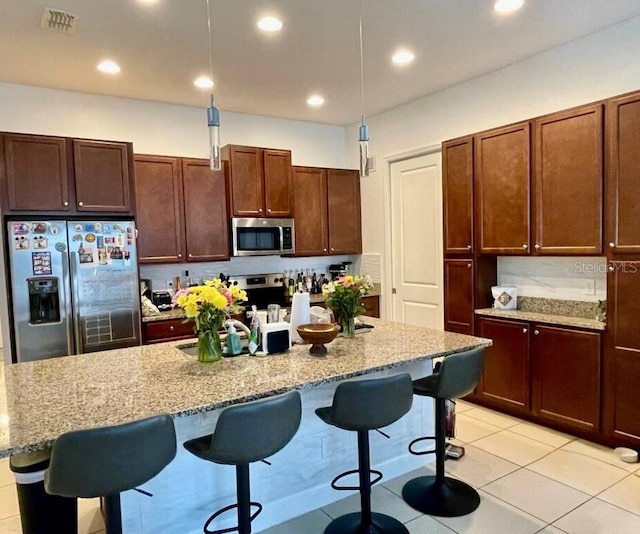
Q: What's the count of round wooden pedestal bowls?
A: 1